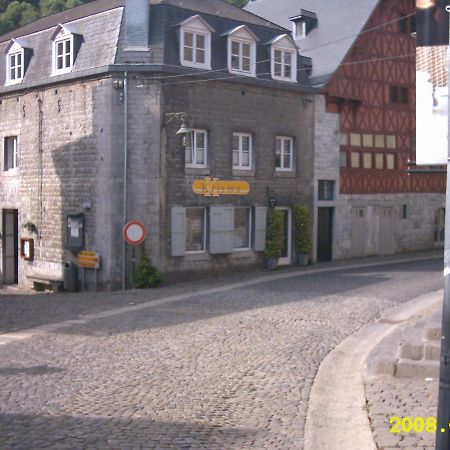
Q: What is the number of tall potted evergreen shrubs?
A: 2